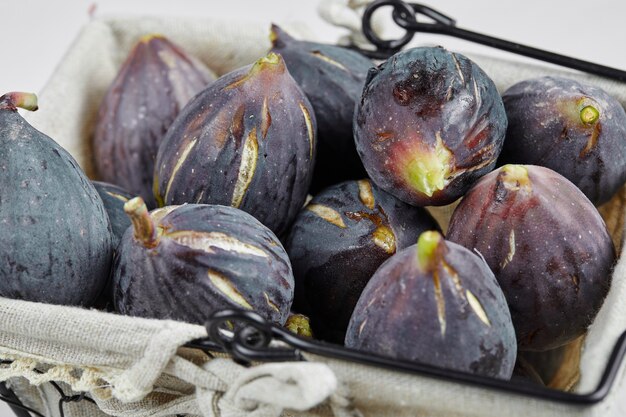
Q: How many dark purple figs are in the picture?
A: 11